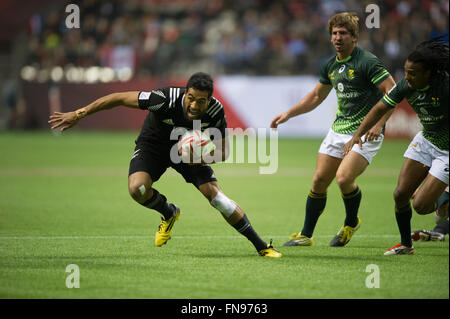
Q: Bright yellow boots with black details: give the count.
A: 2